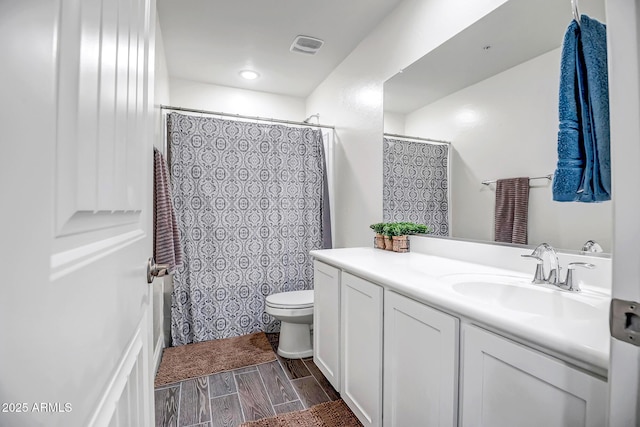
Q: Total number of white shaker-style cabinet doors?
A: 4